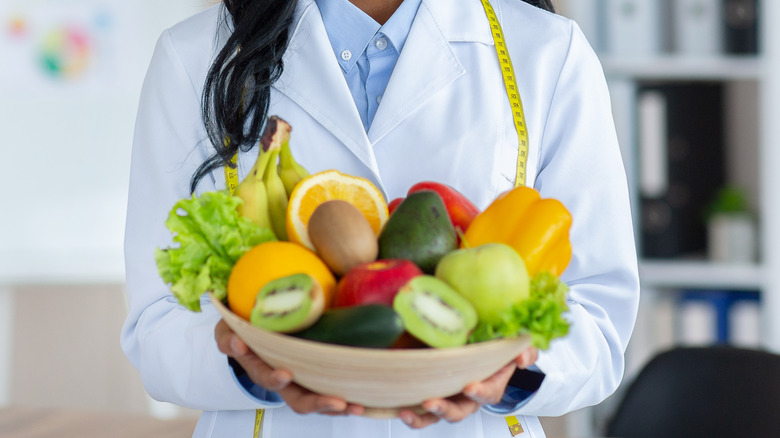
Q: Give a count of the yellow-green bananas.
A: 3